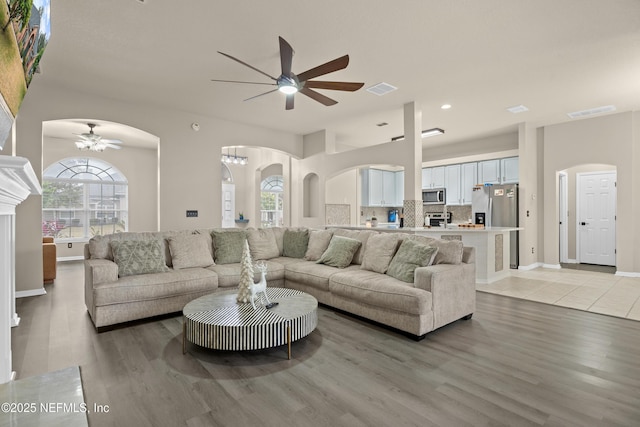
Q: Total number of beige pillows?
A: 4